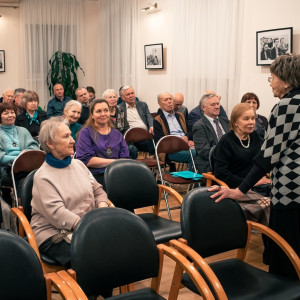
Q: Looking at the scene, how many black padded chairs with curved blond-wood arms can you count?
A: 6